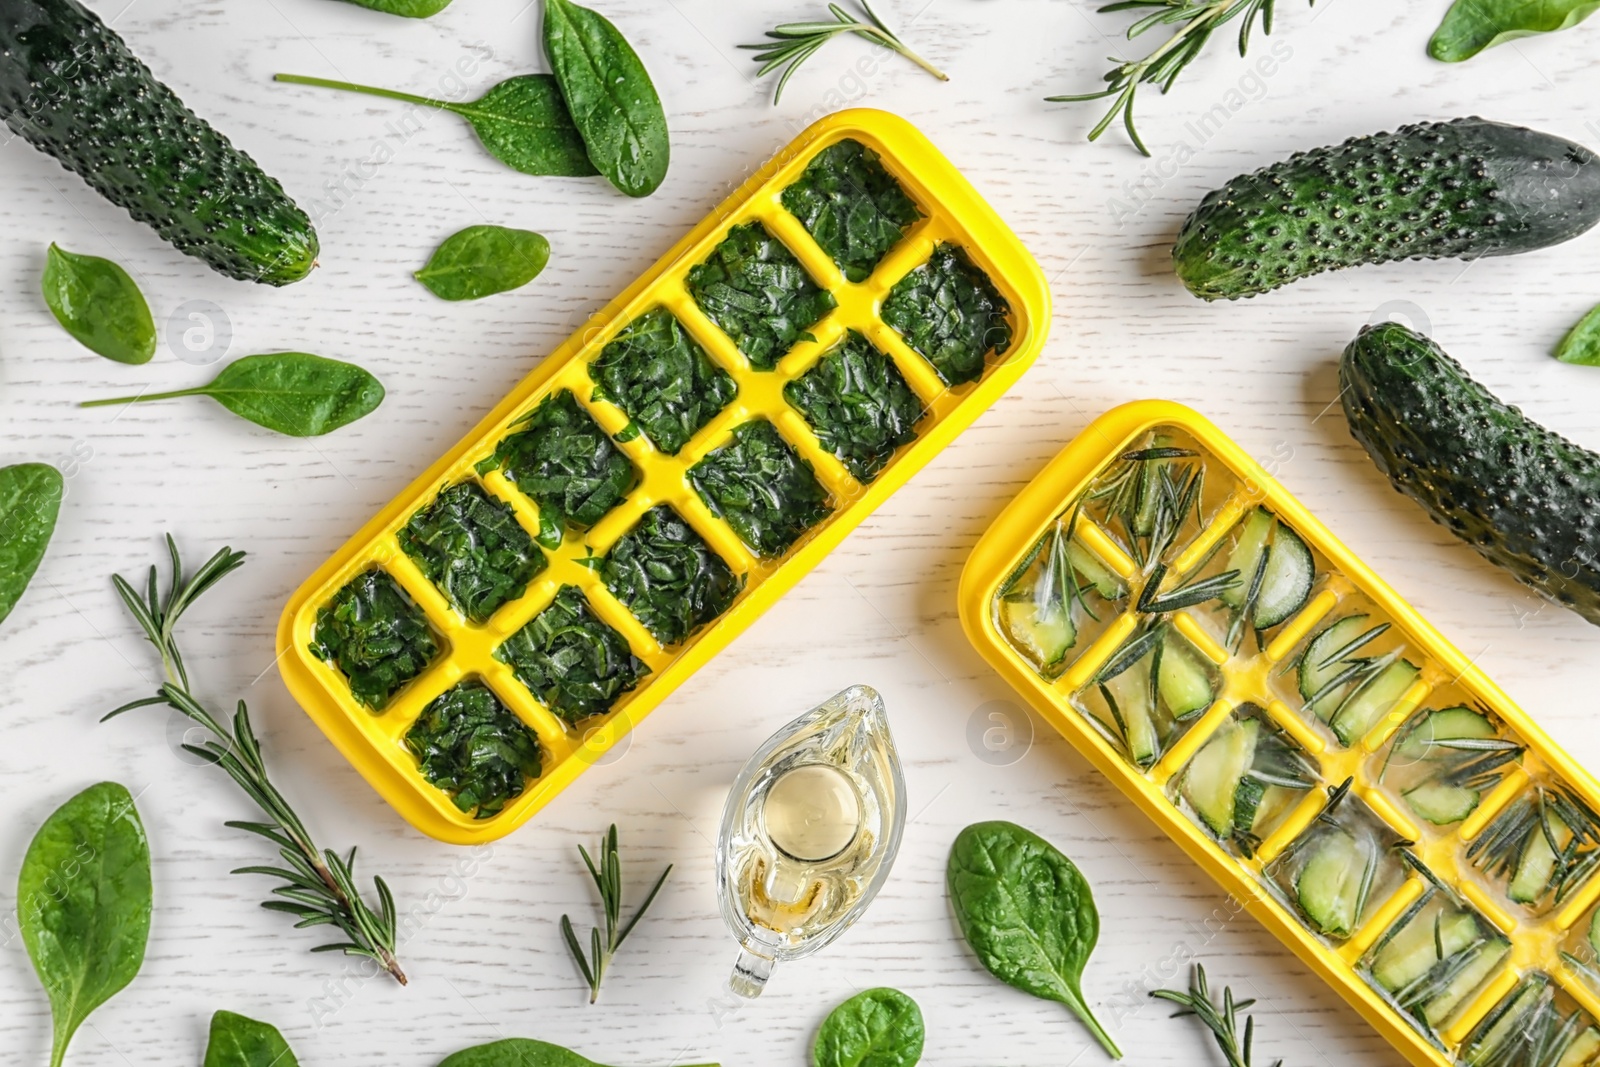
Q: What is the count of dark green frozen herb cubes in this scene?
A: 12